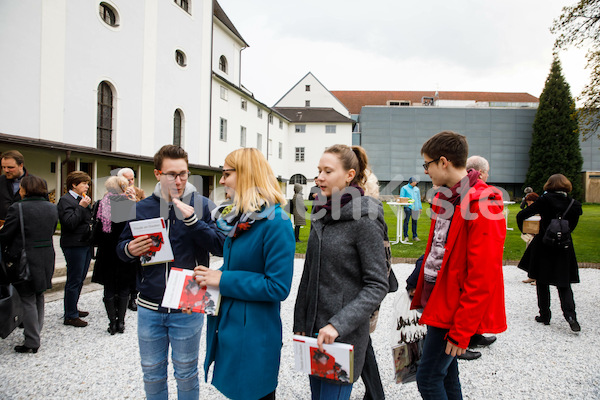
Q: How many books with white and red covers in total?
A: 3